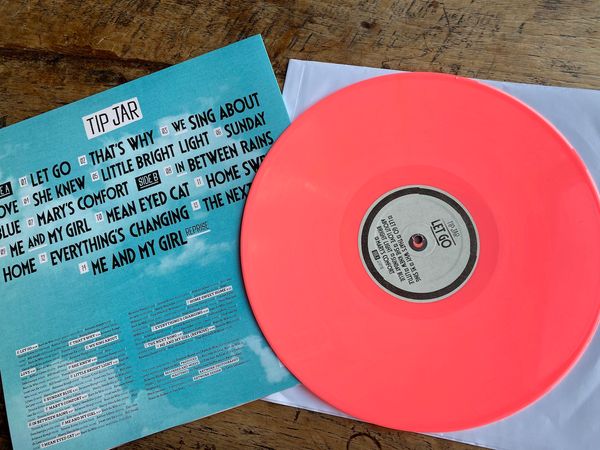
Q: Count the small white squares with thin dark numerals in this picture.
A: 14